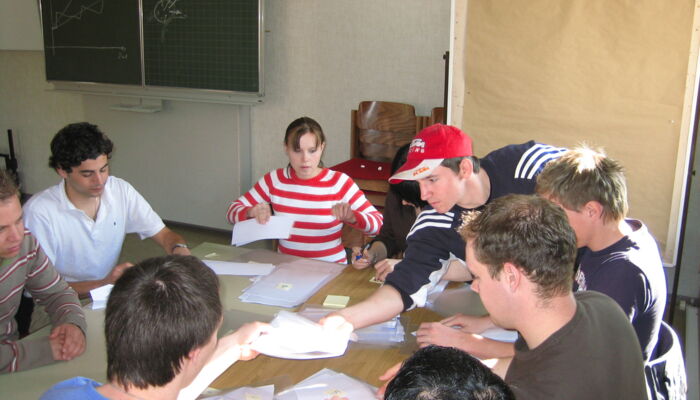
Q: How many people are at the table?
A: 9